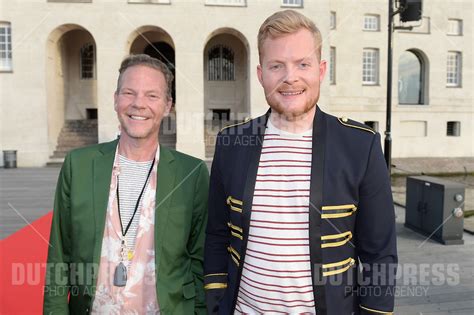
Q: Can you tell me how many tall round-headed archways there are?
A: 3